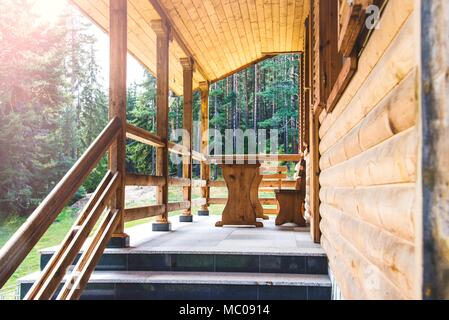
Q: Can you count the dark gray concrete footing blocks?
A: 4